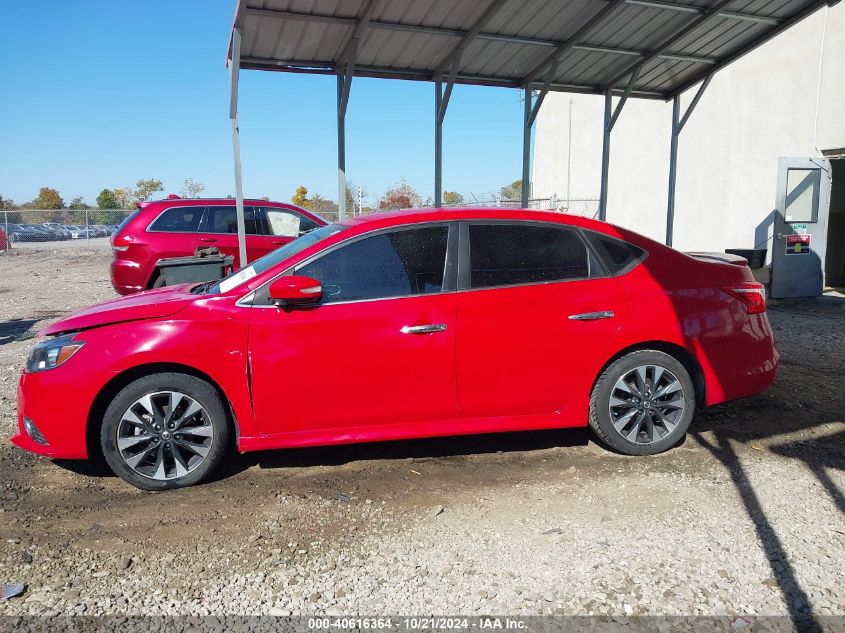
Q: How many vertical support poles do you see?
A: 6